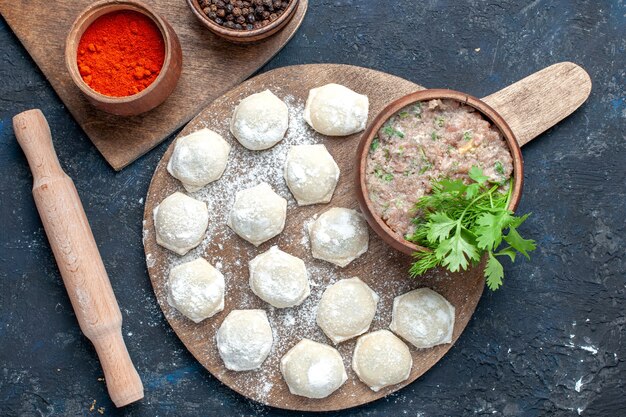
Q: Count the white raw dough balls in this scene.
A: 14